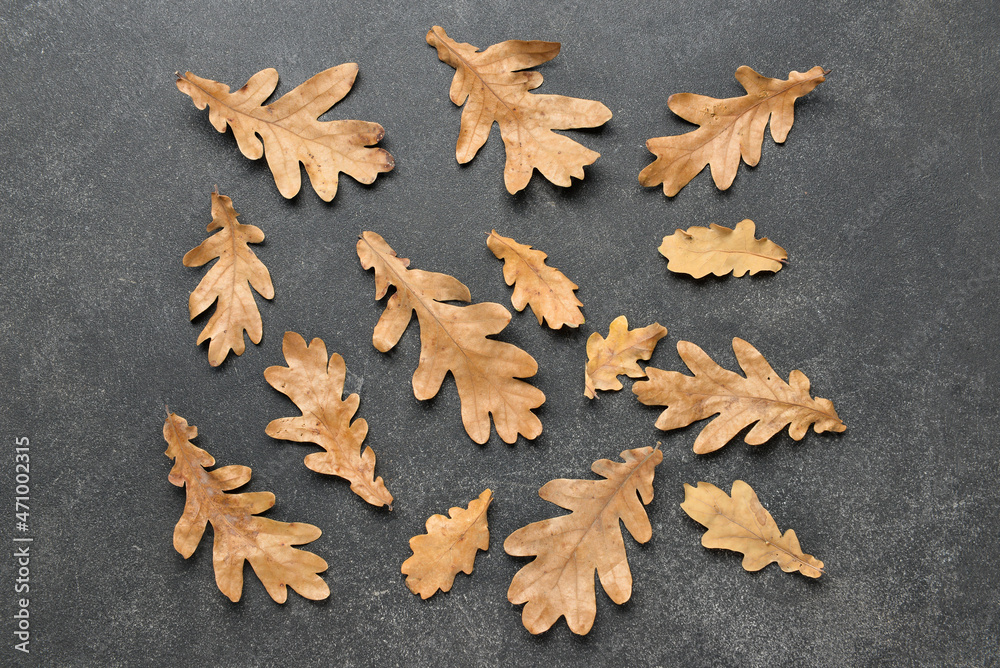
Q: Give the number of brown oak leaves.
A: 14